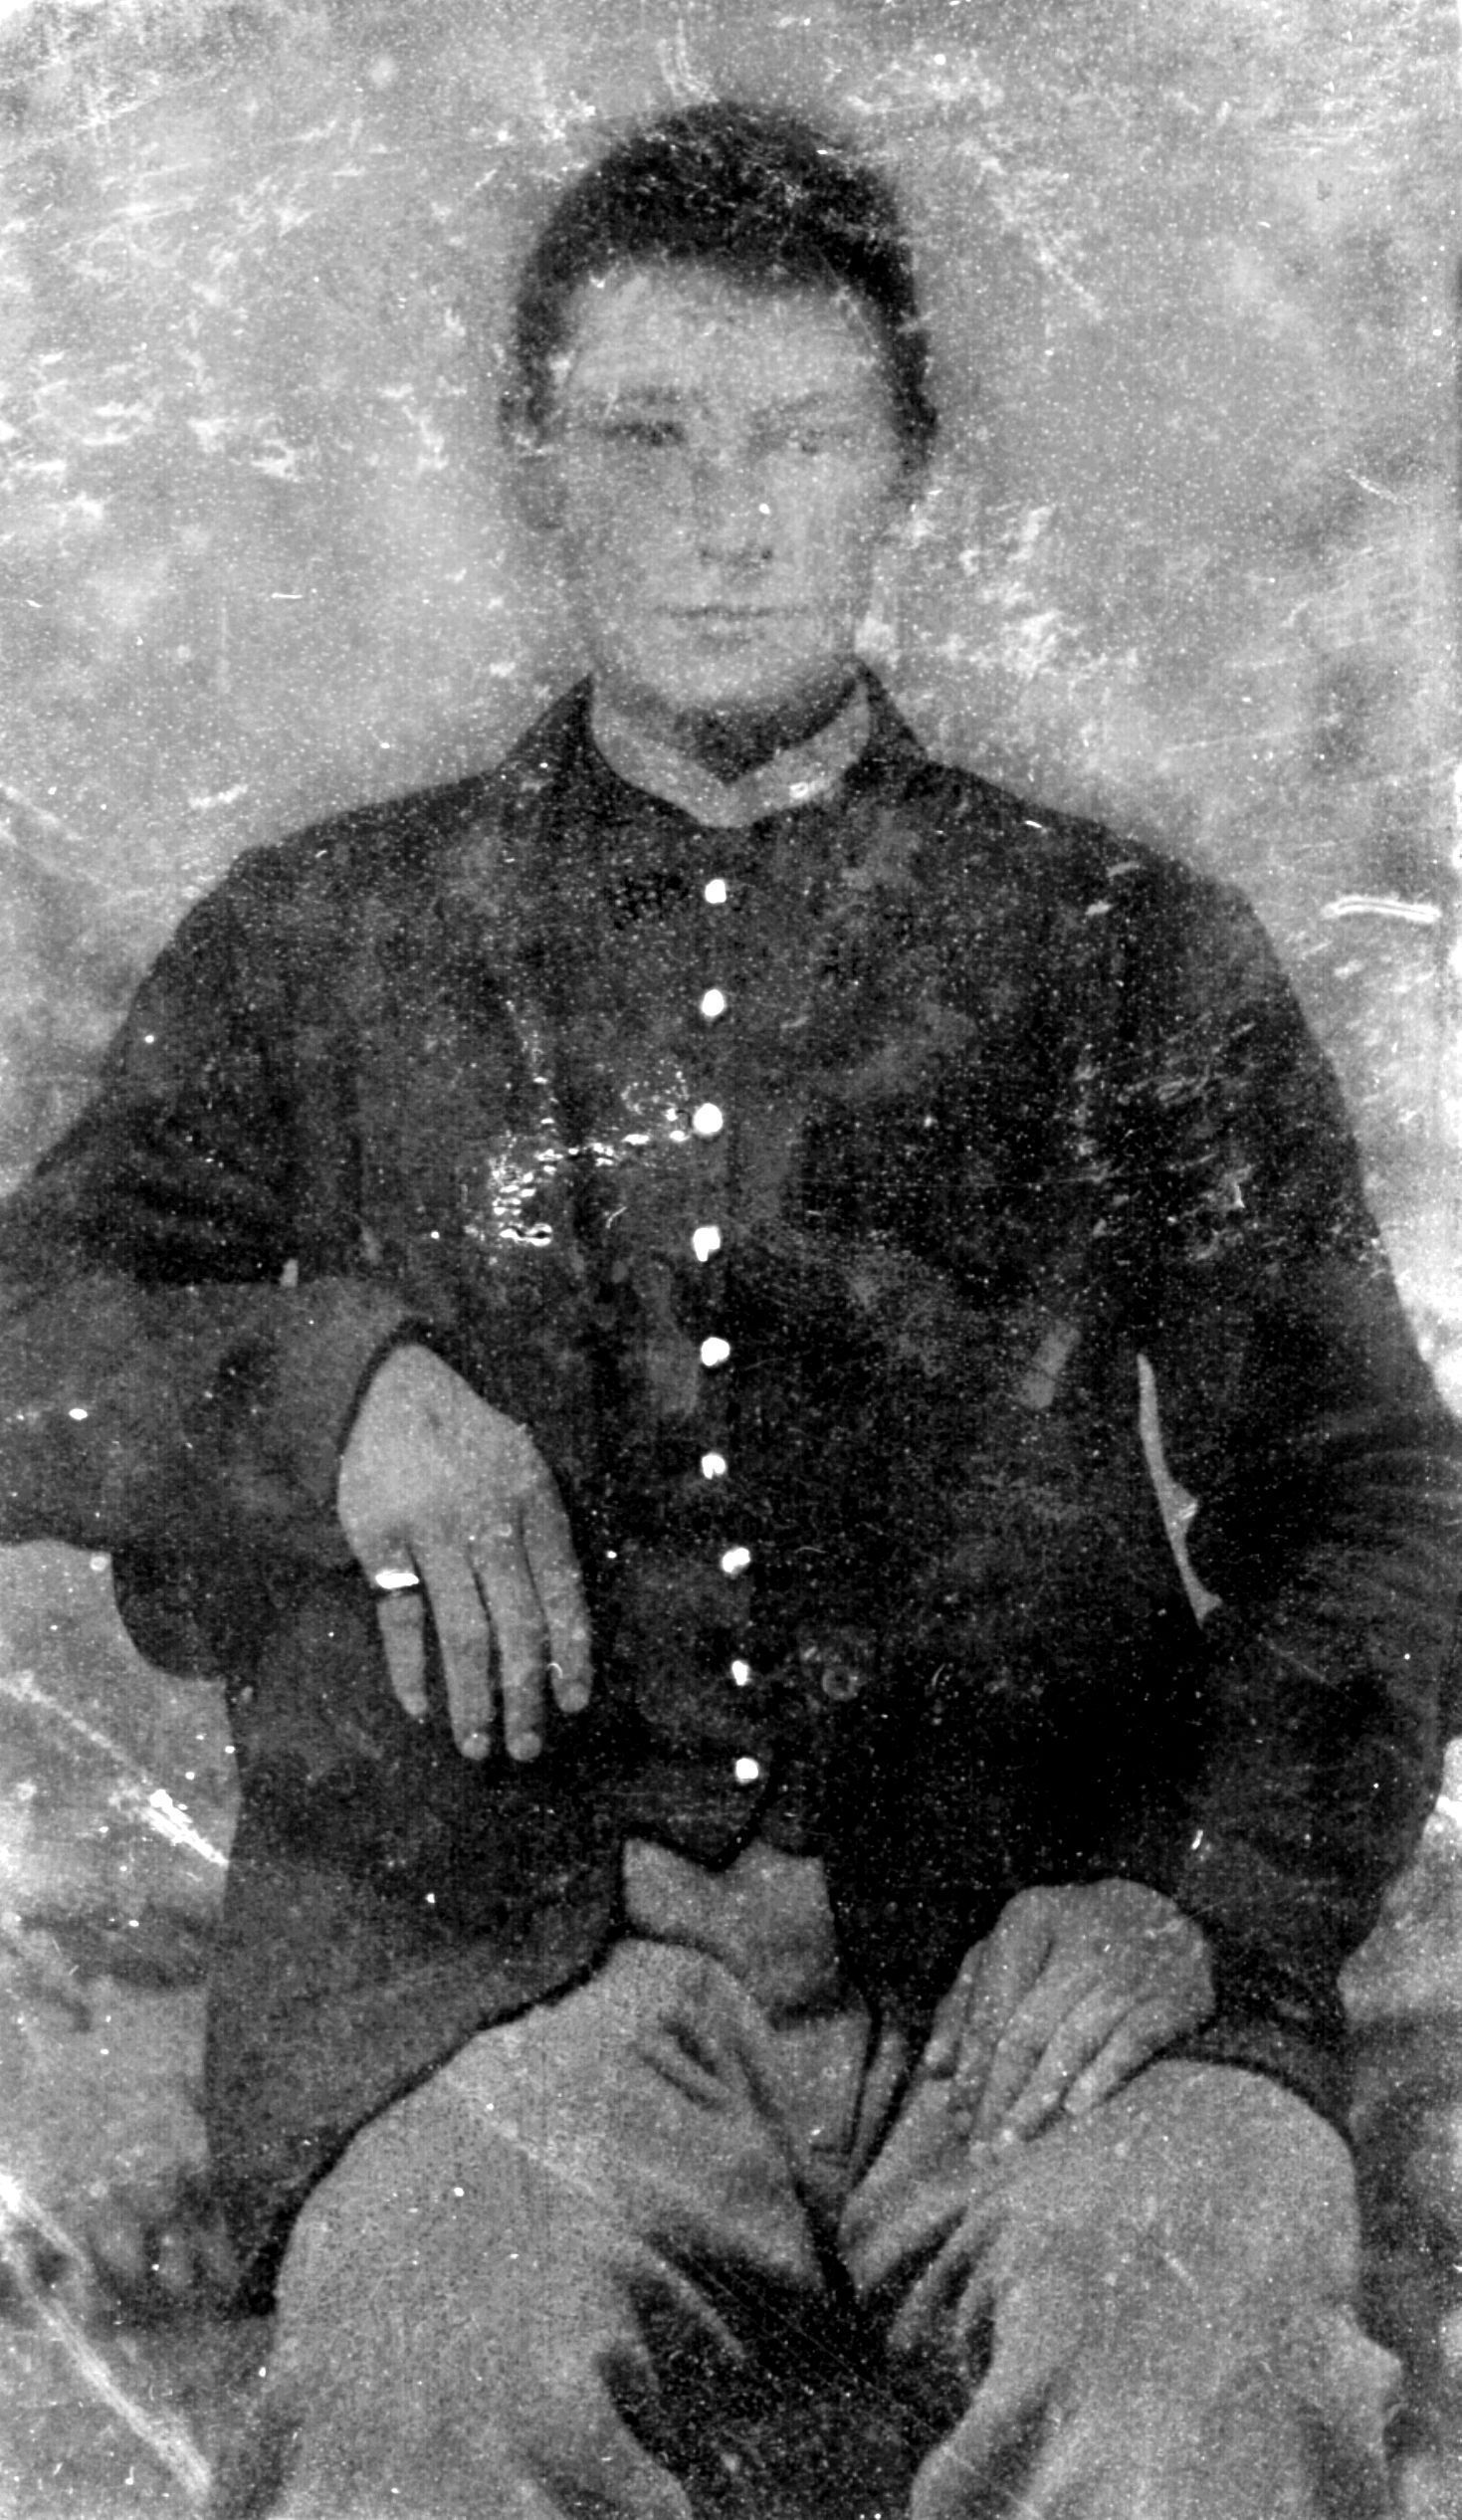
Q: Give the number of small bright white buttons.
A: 9